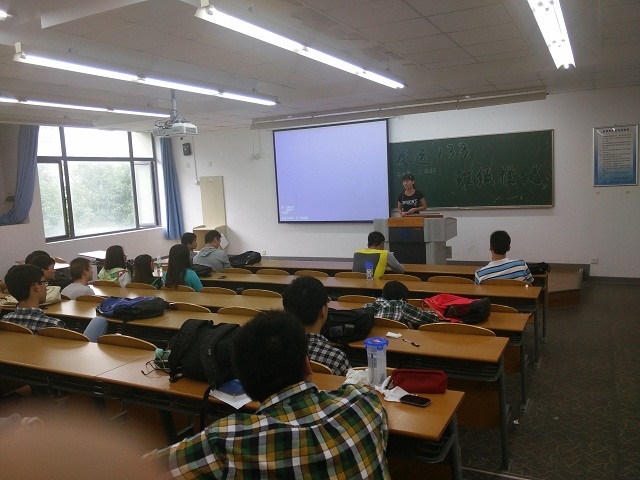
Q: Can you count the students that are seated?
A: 14